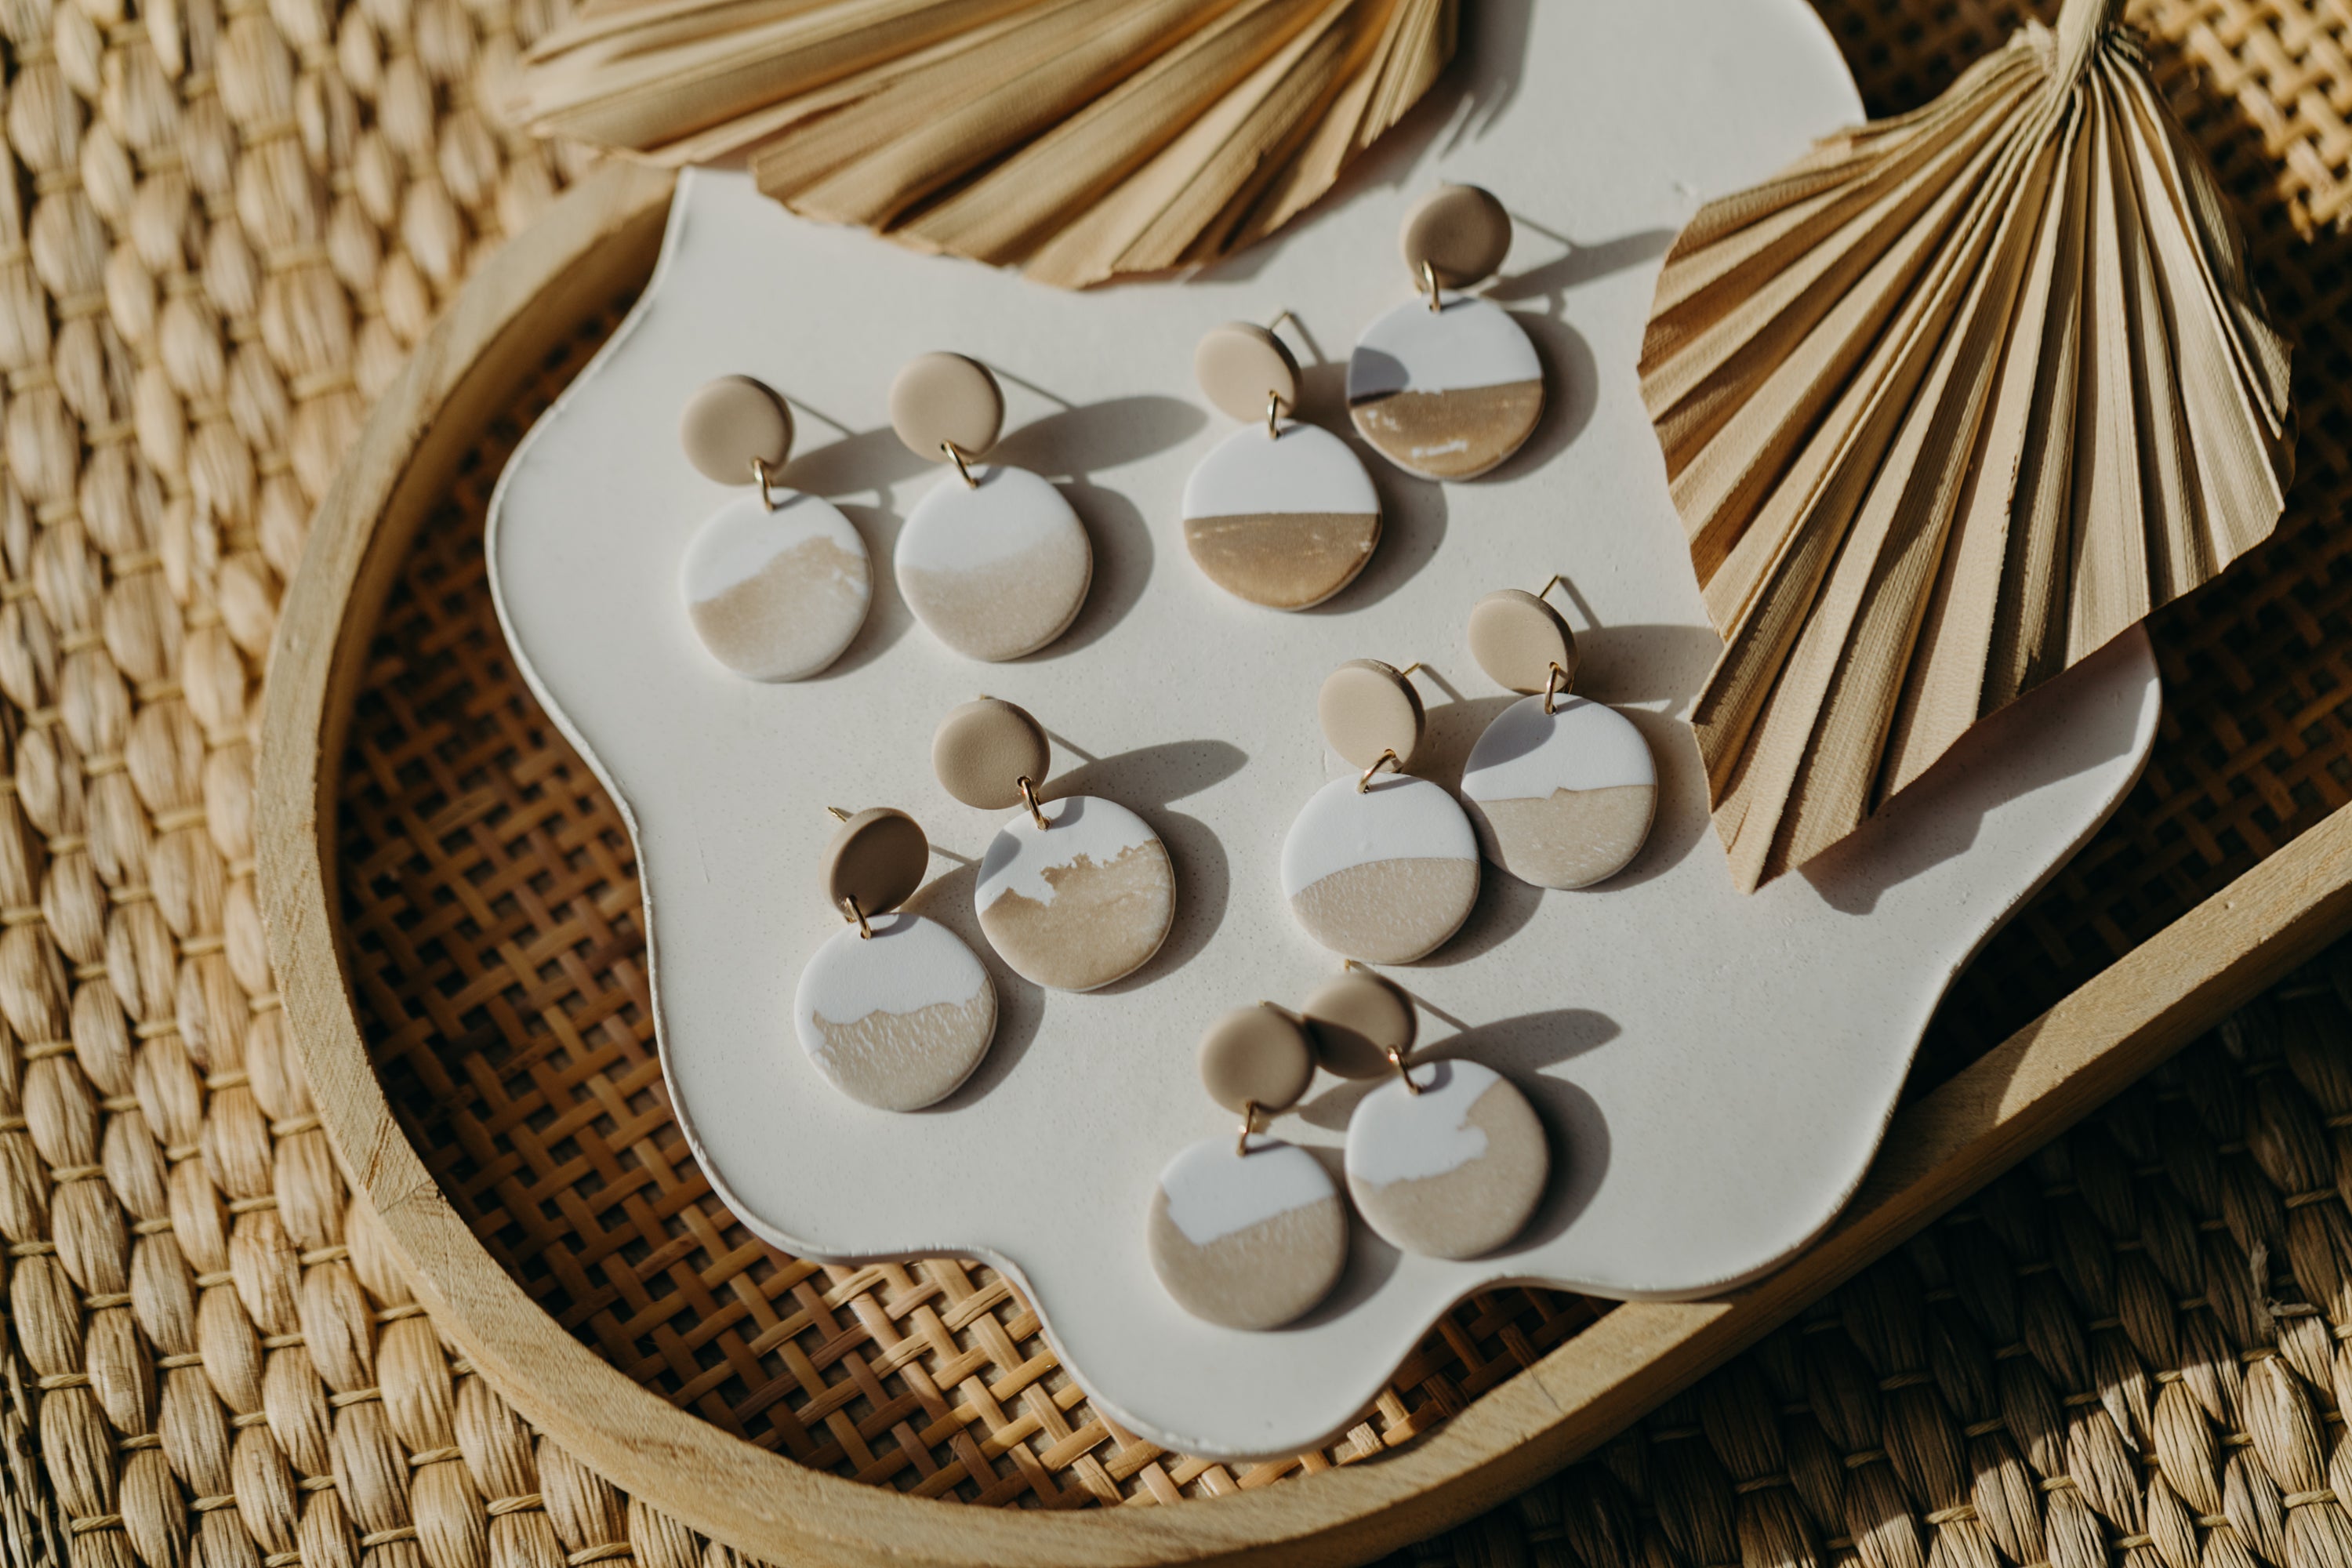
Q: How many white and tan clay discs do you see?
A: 10